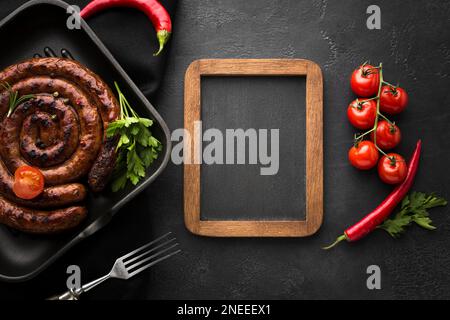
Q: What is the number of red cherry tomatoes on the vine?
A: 6